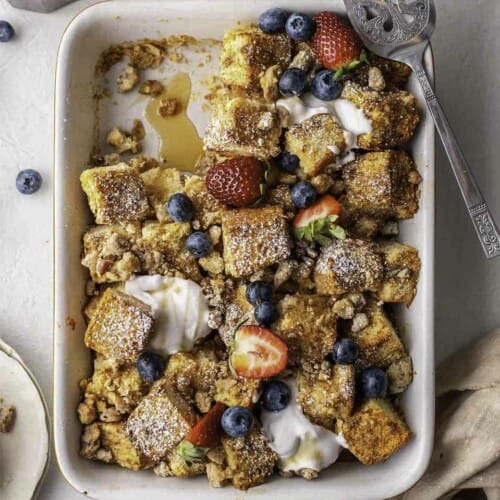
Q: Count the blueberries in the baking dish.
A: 15